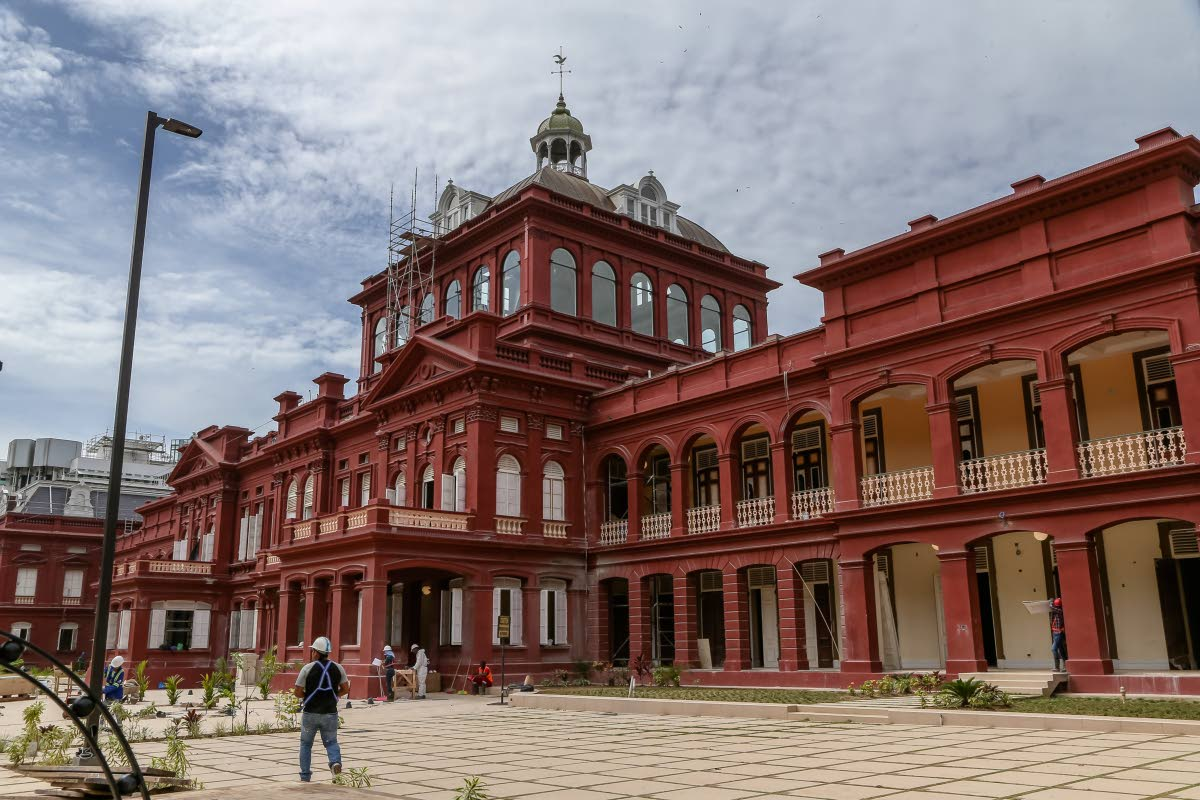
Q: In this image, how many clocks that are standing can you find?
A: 0